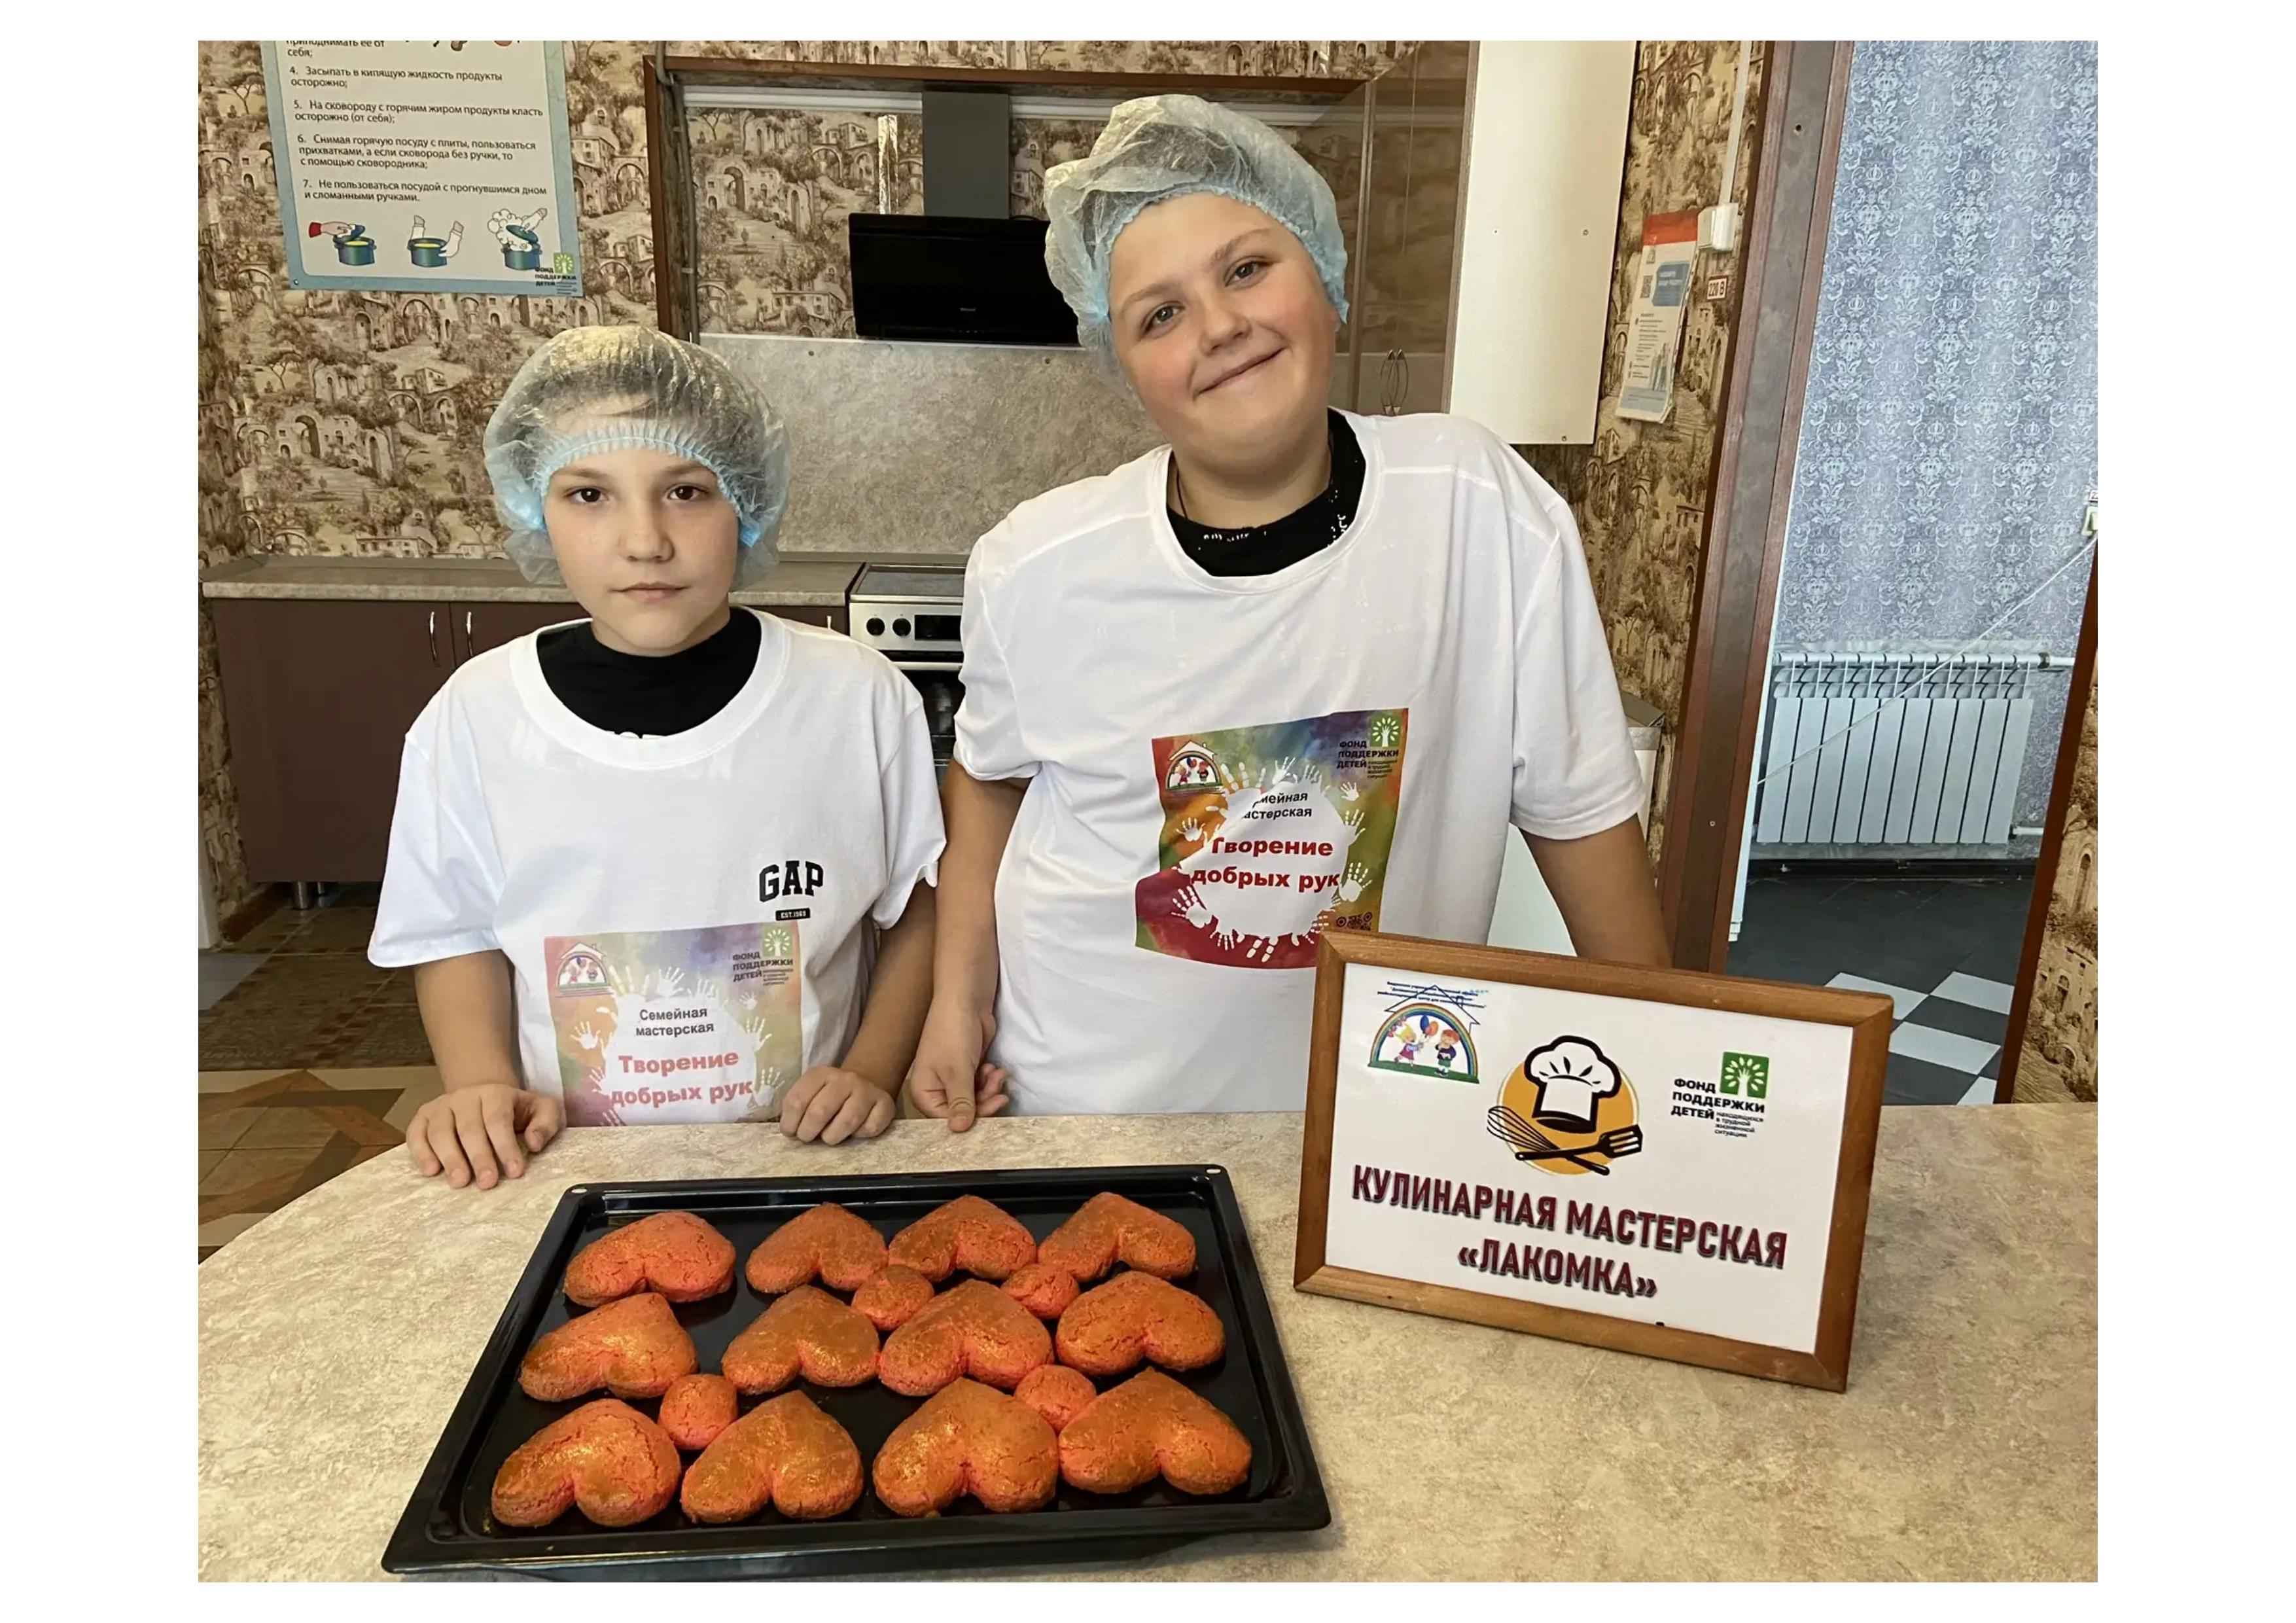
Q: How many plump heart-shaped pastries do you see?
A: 12